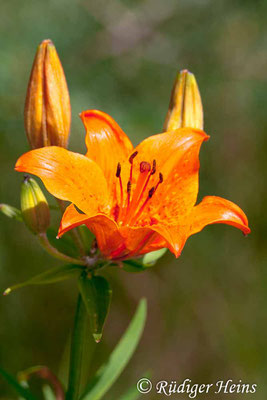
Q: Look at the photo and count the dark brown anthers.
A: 6